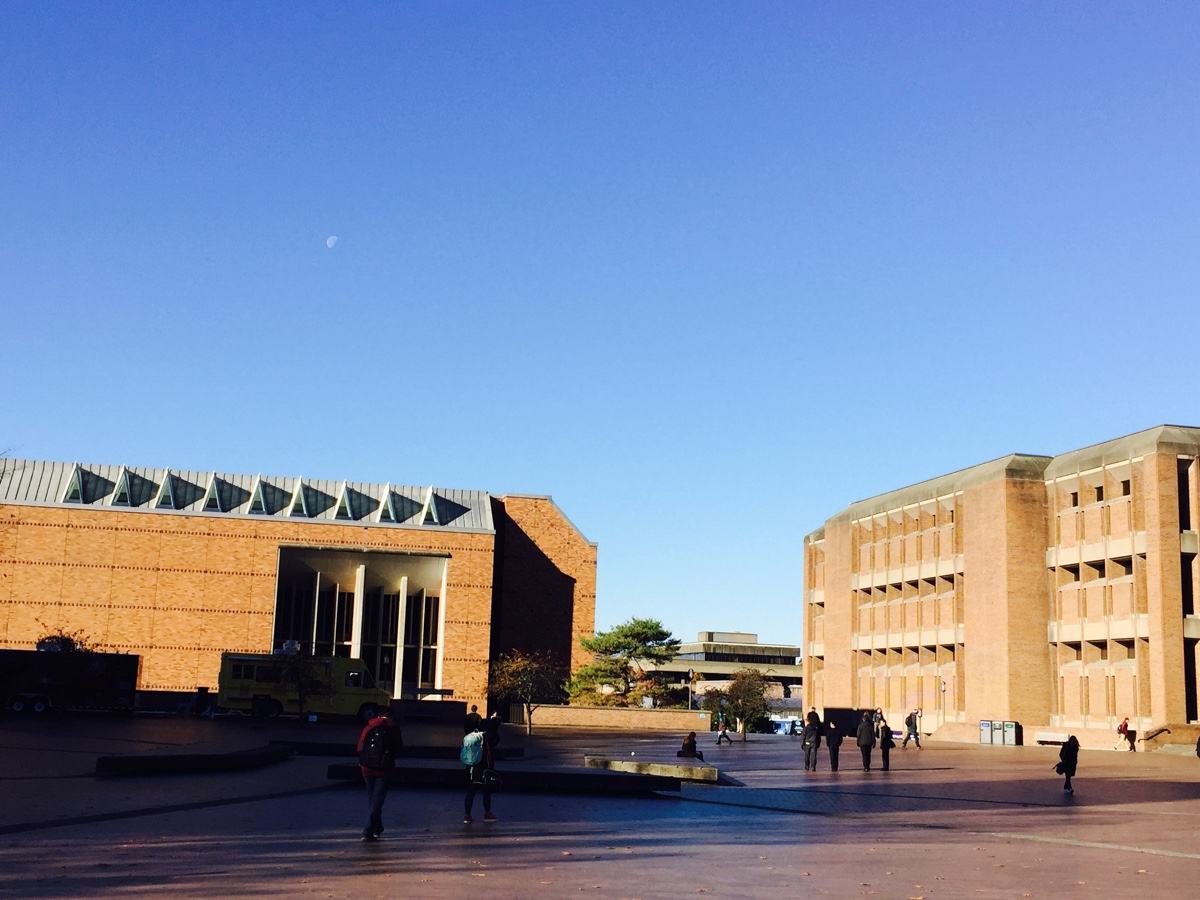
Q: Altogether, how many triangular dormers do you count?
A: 9